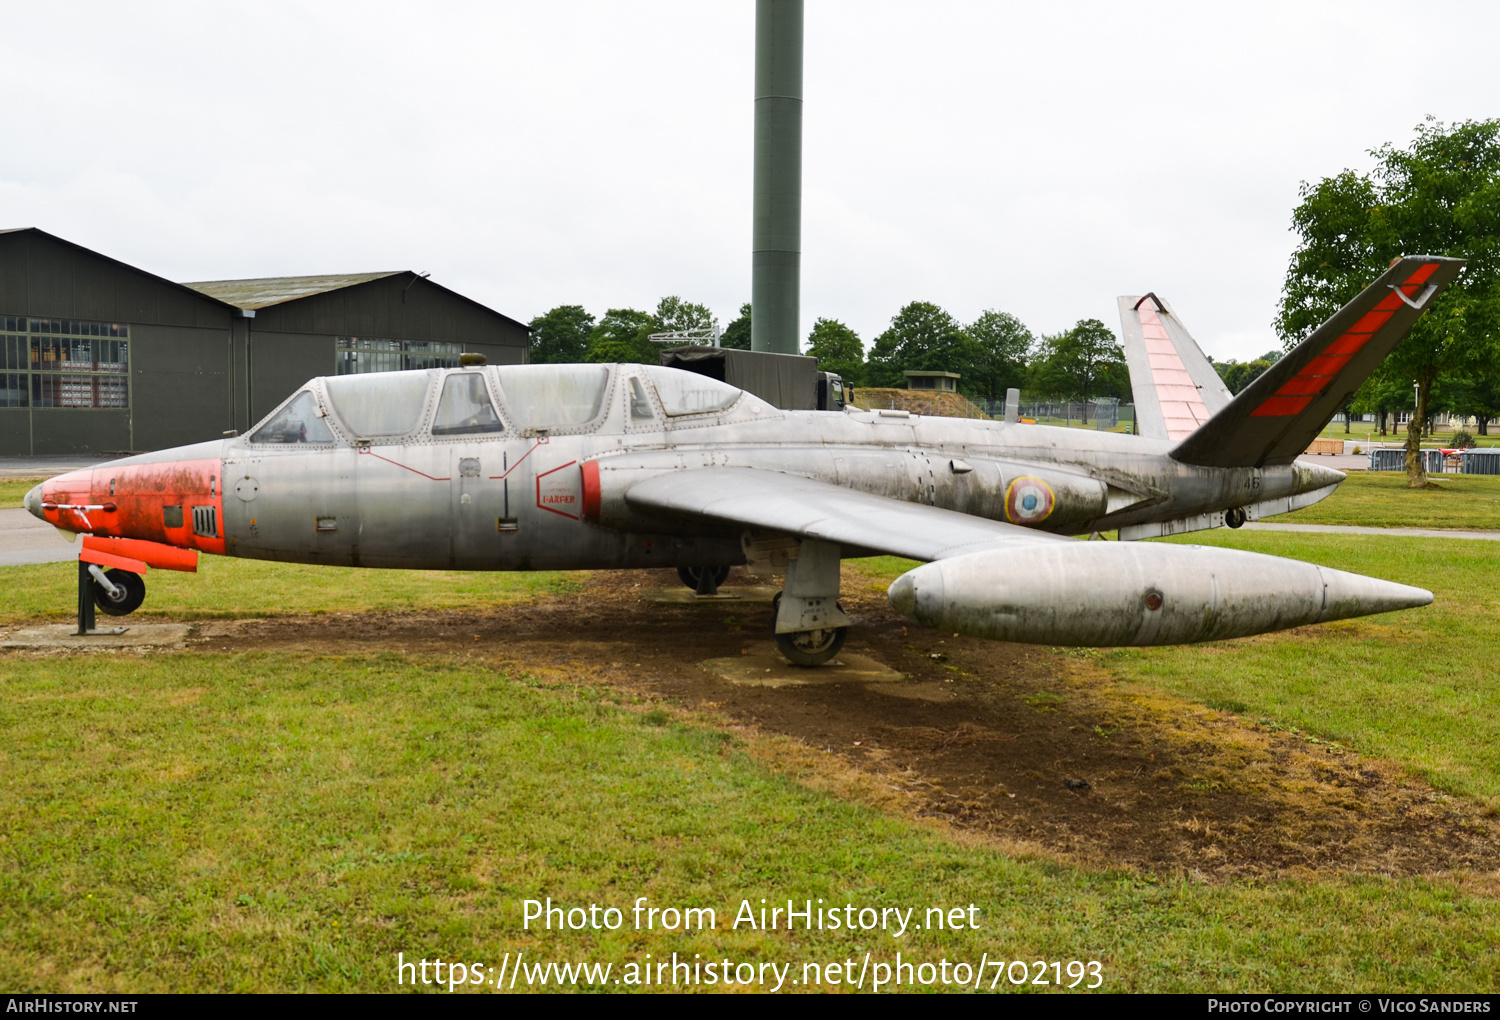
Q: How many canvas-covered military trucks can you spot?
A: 1